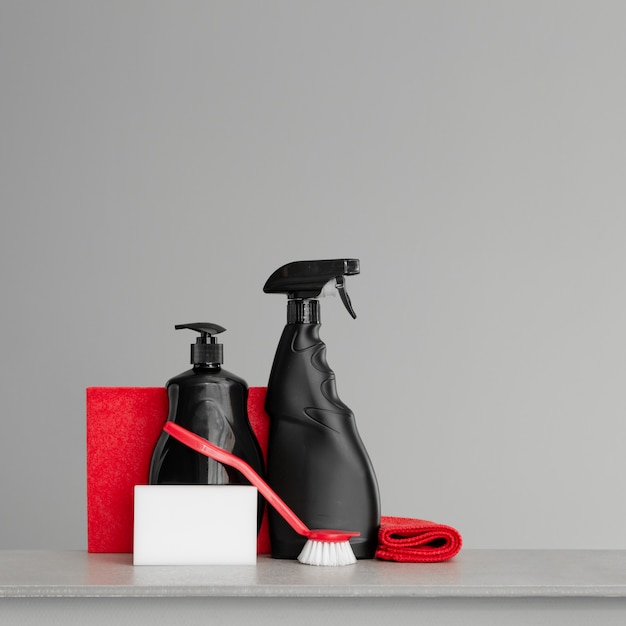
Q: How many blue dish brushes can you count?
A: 0